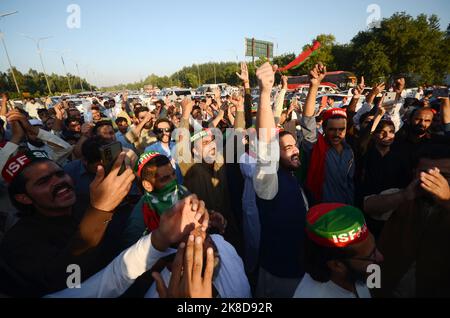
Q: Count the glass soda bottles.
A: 0